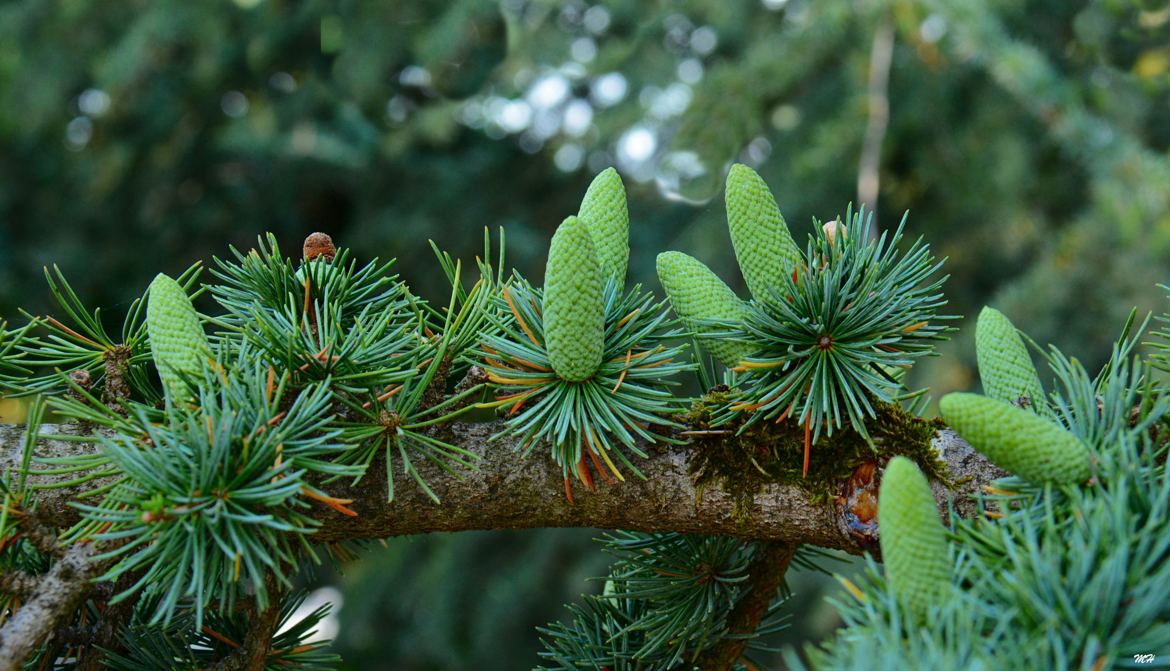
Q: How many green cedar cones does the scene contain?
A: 8